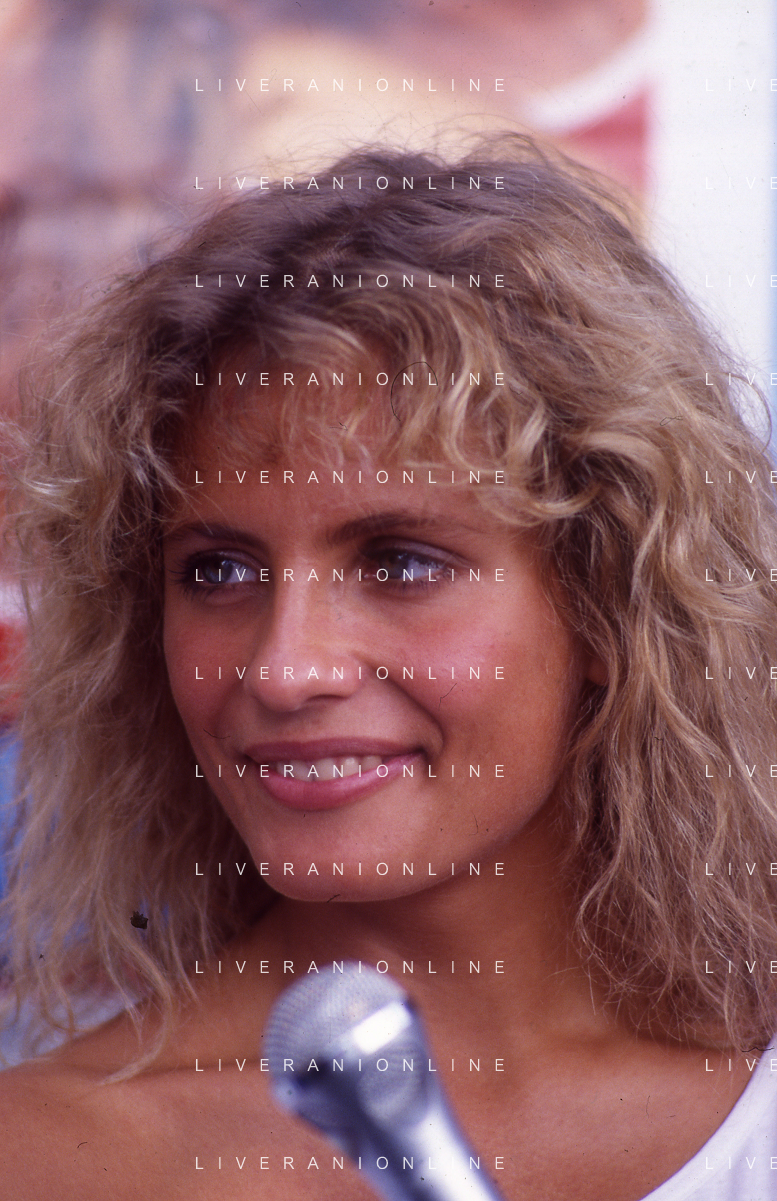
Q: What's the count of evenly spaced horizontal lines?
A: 12